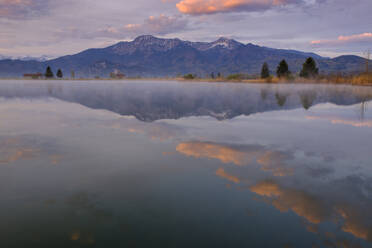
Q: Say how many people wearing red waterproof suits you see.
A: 0